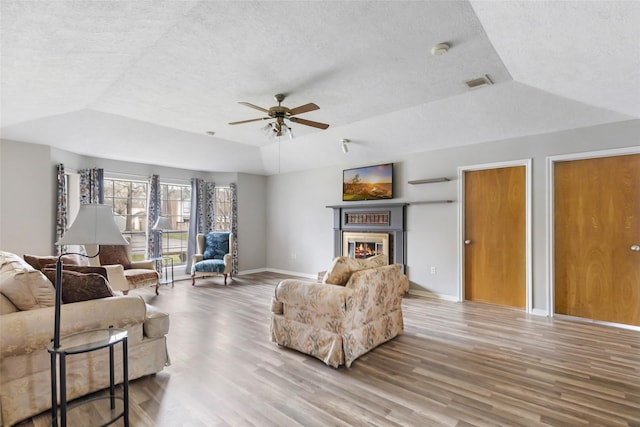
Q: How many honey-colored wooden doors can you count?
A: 2